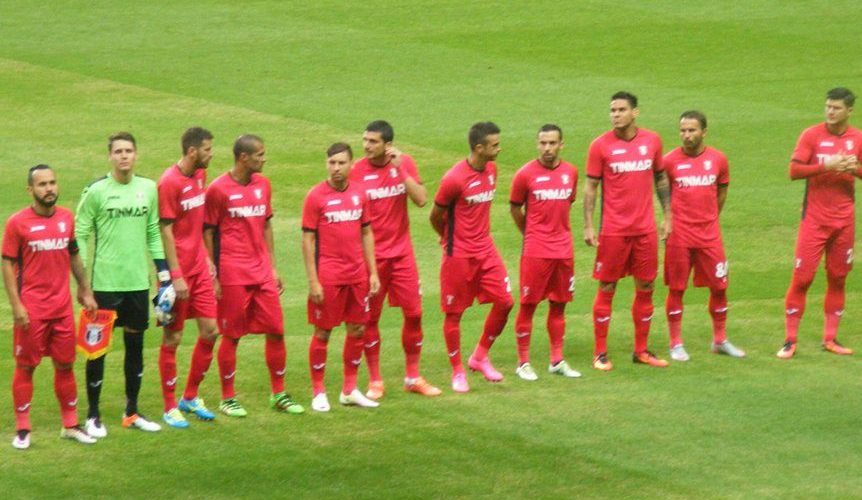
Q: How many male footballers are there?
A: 11